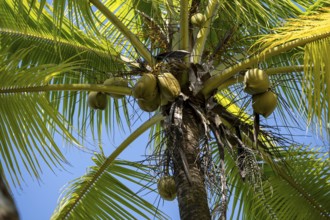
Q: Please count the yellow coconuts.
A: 9